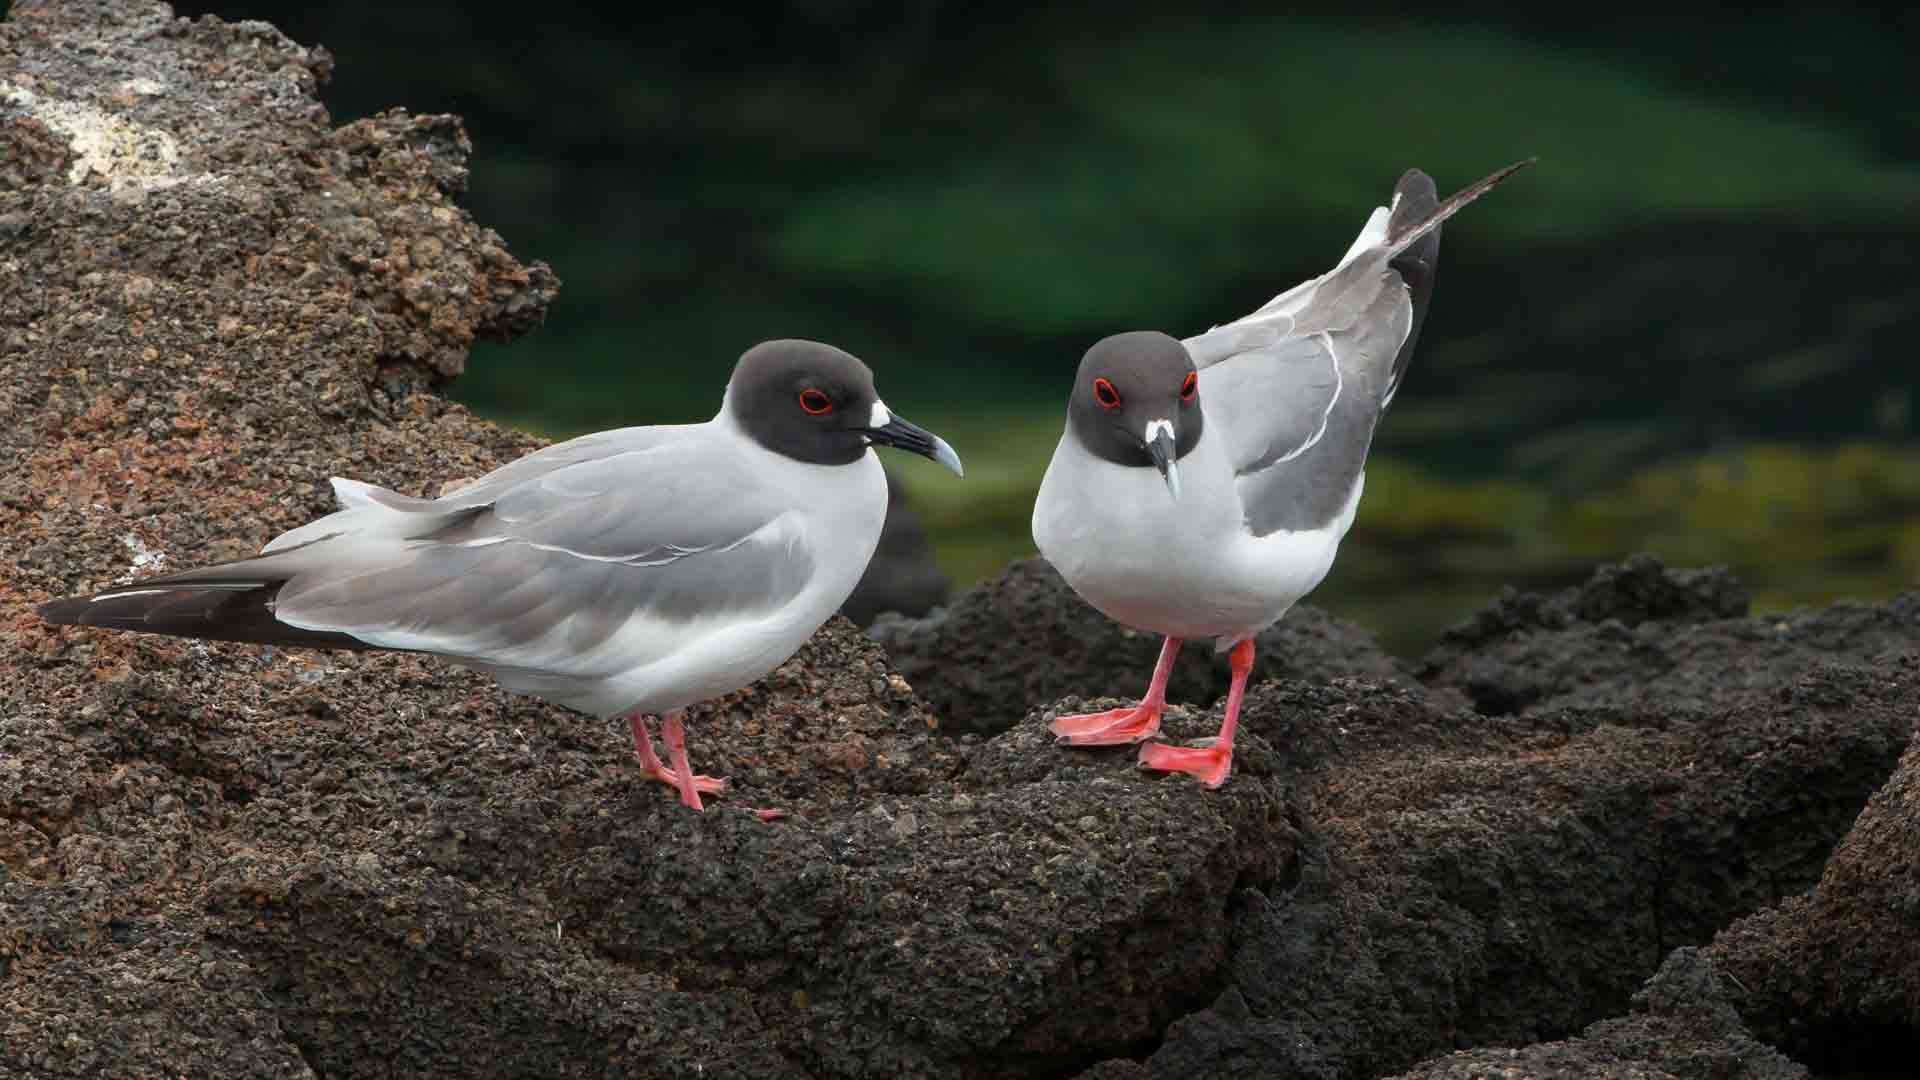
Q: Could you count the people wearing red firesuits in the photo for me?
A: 0